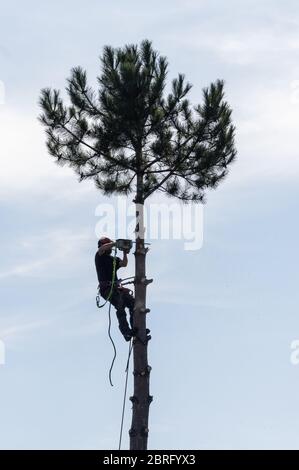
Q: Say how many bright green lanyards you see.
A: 1